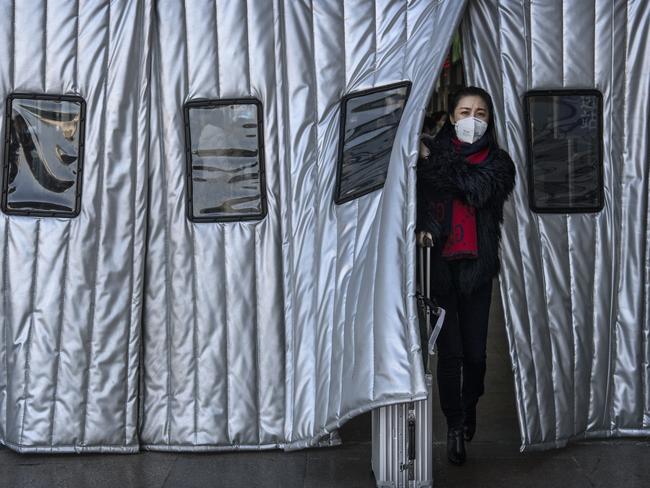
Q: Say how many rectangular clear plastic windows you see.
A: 4